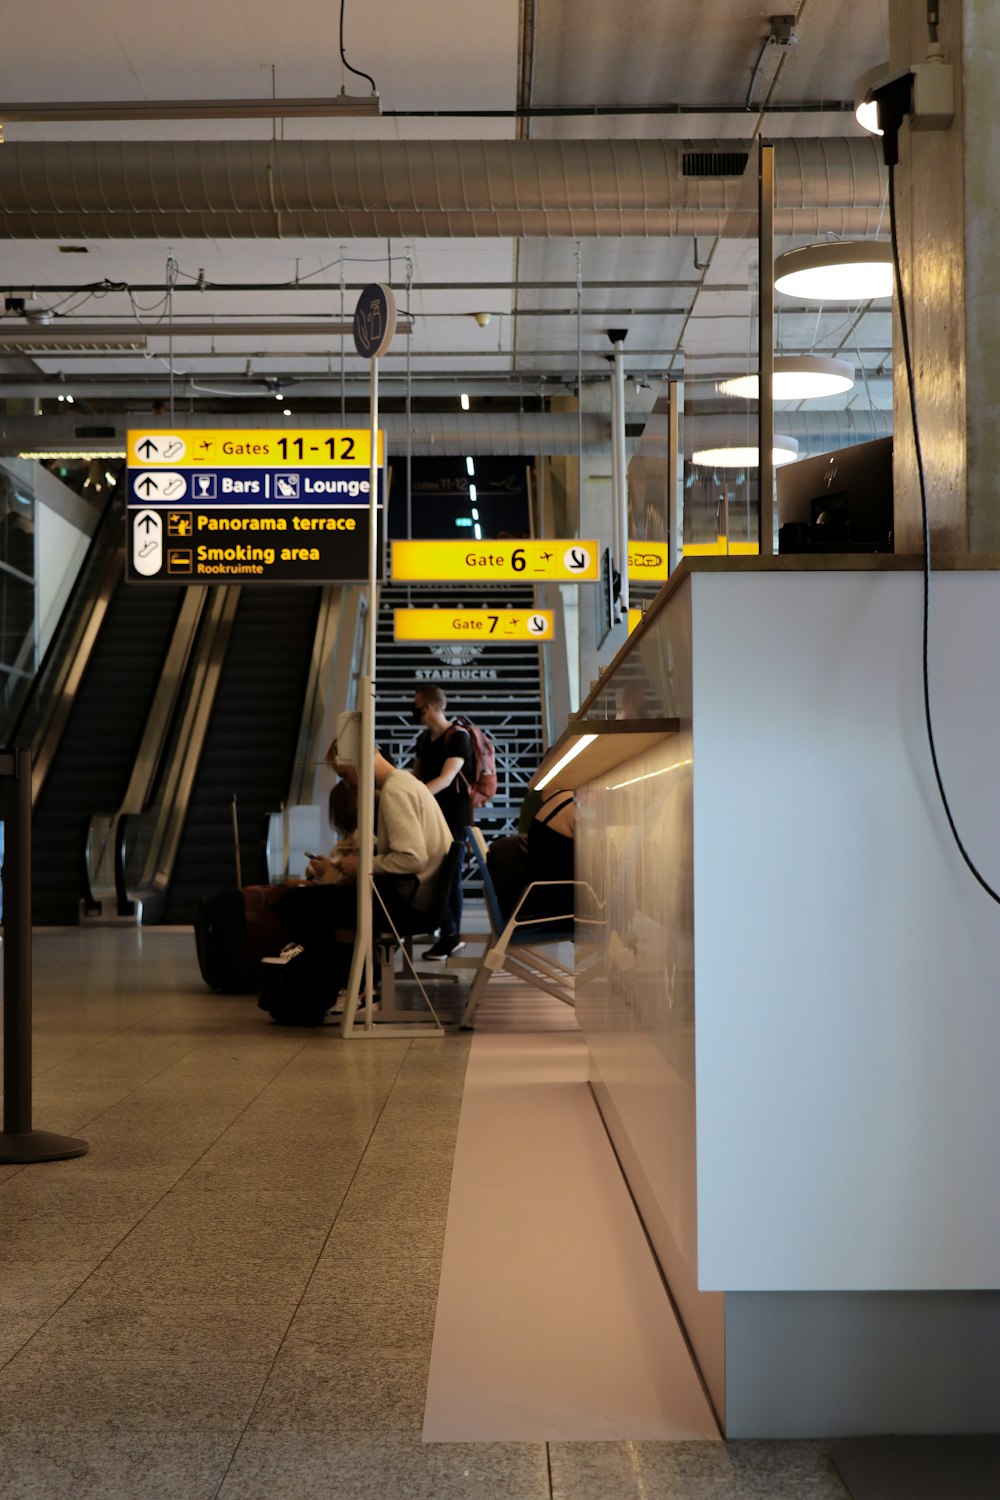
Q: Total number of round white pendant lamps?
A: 4